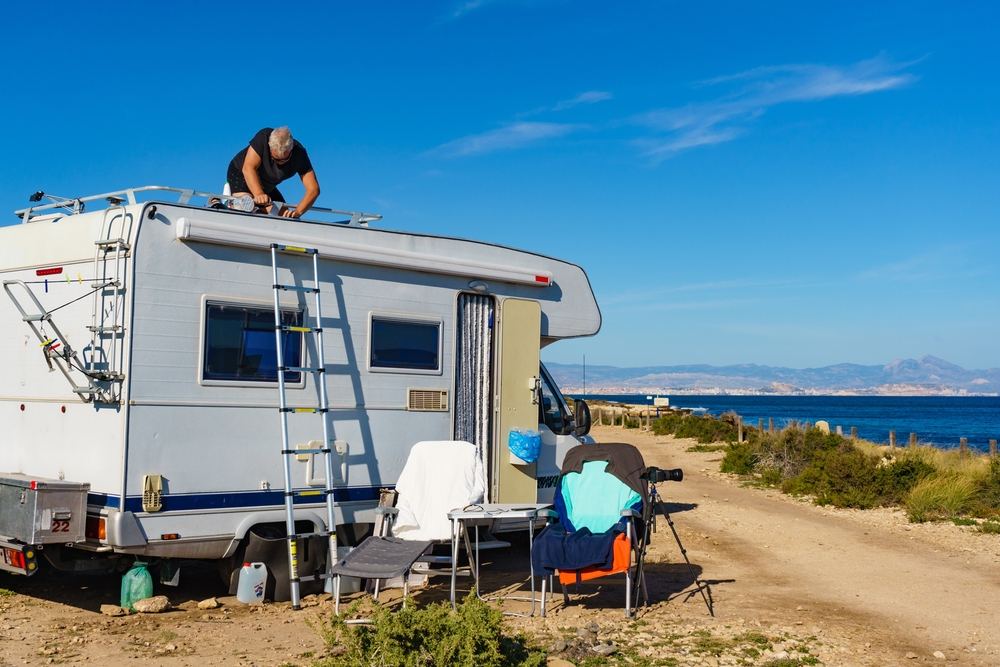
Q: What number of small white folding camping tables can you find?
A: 1